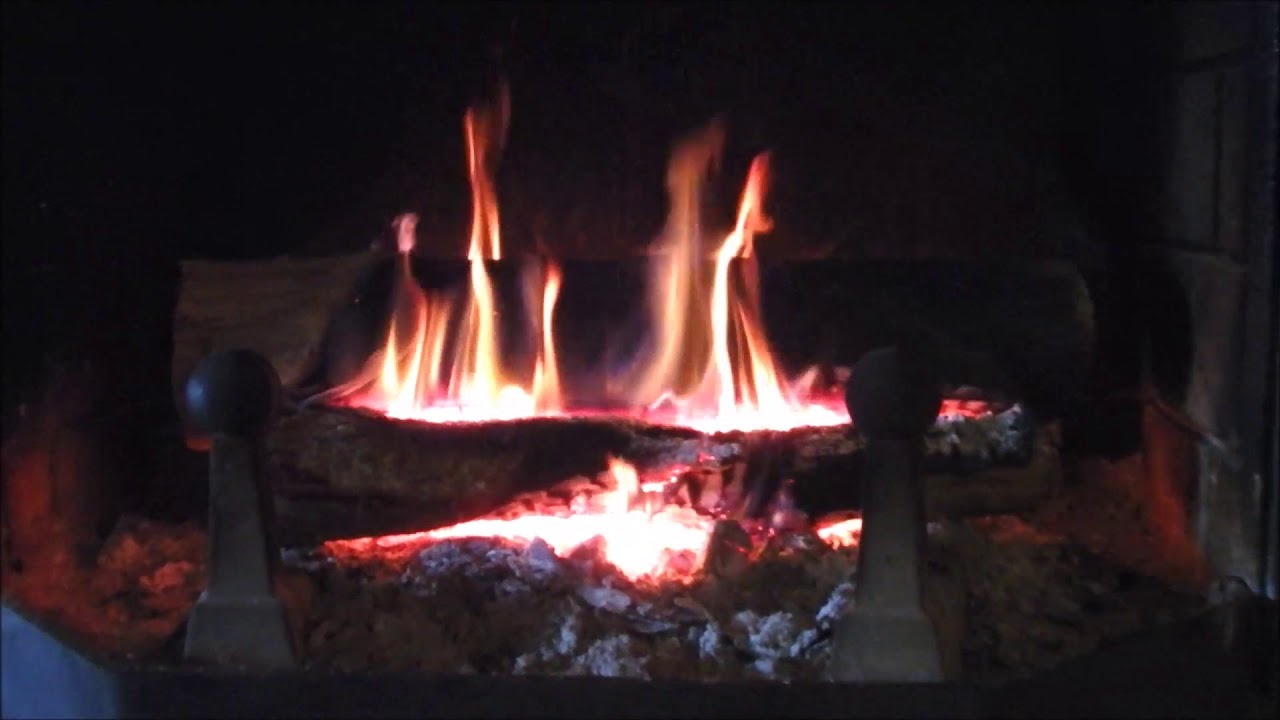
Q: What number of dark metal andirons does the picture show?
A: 2